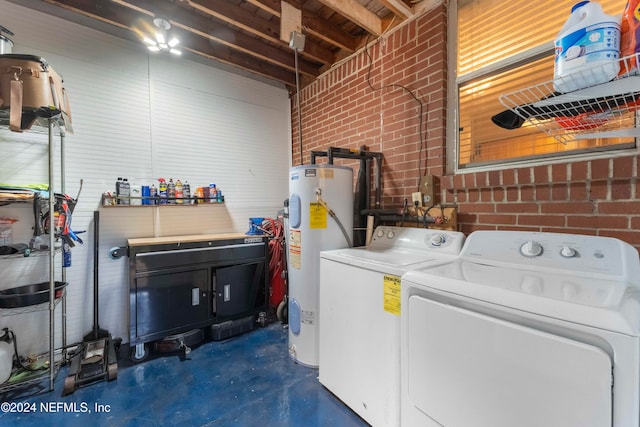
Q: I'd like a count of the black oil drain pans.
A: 1